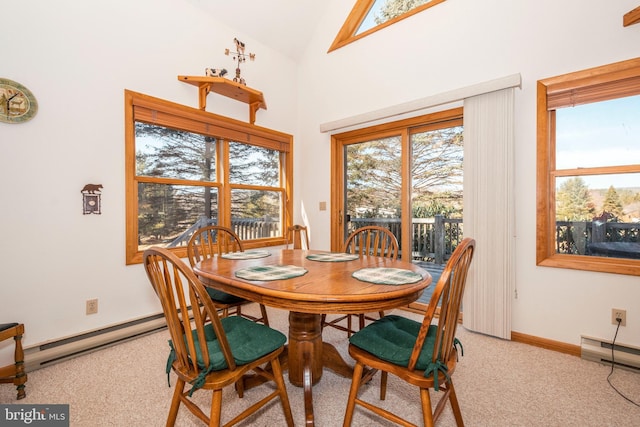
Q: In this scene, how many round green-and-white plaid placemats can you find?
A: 4